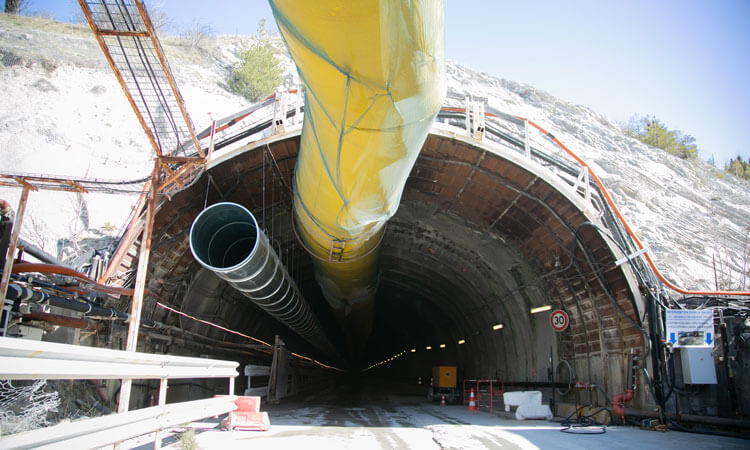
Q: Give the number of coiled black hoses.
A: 1